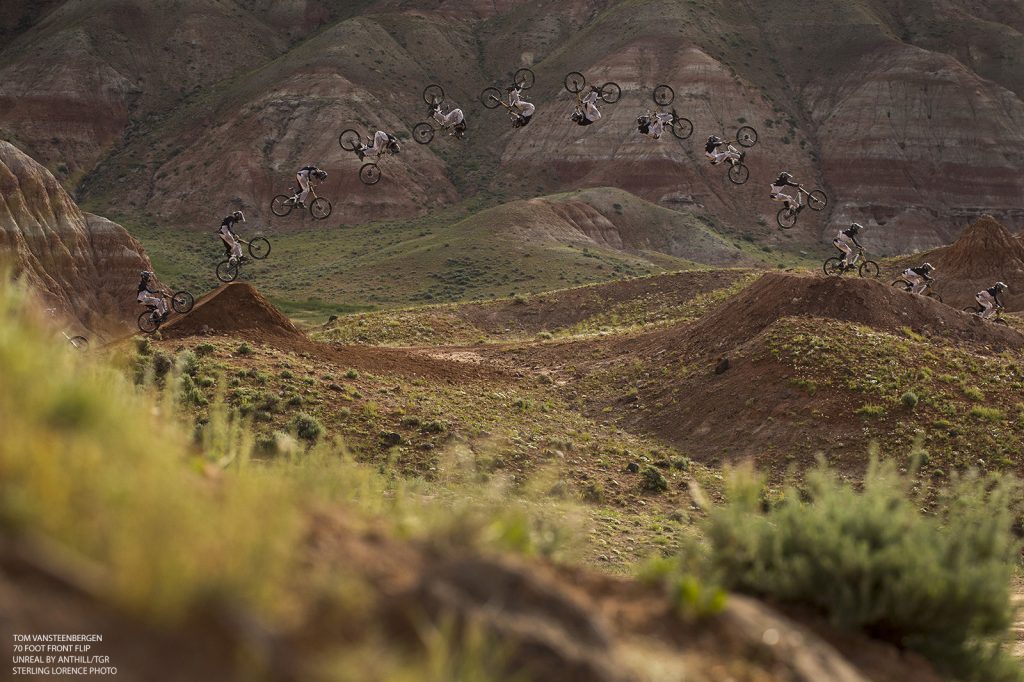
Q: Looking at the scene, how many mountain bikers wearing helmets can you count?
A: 13